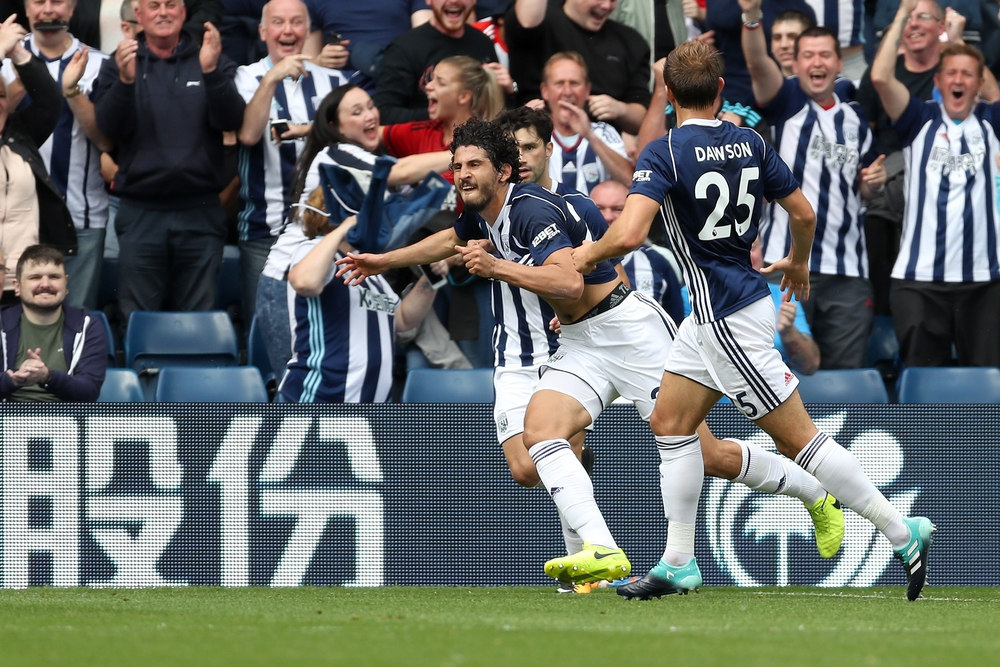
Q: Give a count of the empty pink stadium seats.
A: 0